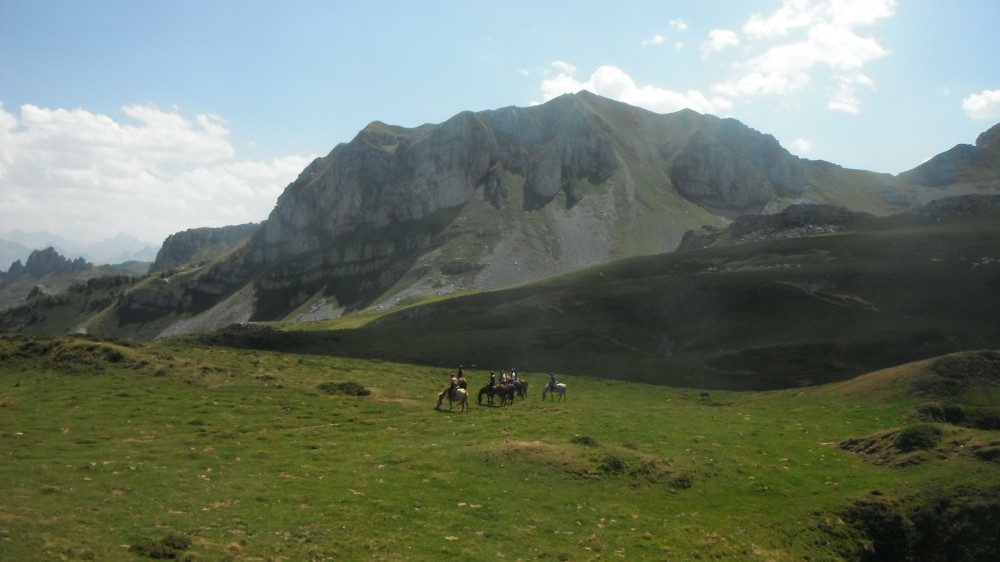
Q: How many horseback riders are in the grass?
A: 6